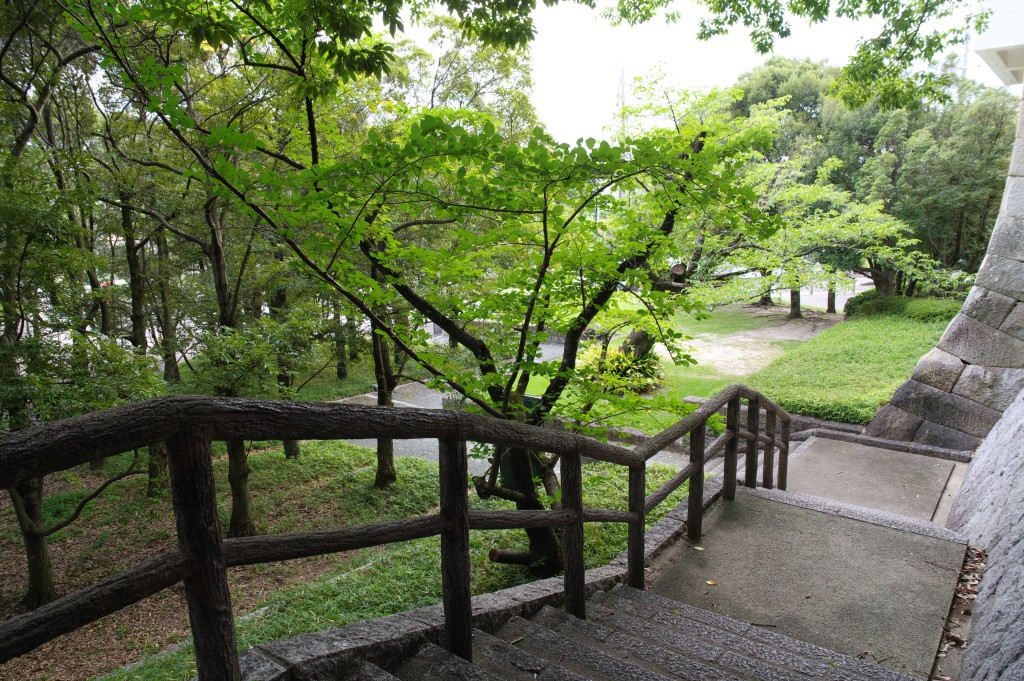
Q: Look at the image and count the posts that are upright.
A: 9